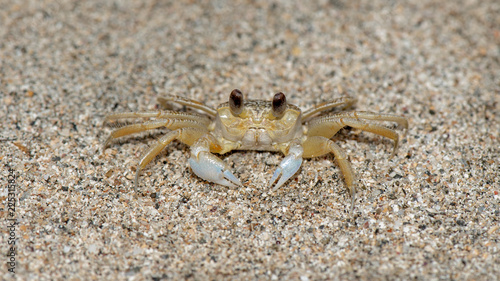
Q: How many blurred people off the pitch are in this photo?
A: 0